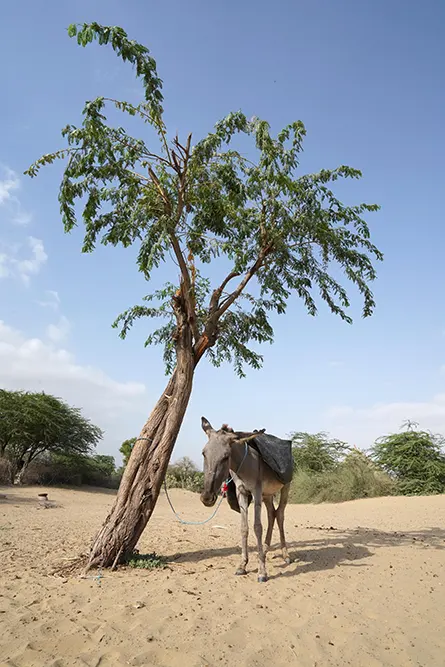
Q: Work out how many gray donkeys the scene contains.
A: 1